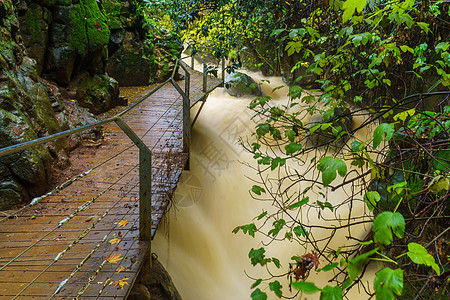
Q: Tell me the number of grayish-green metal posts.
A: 6